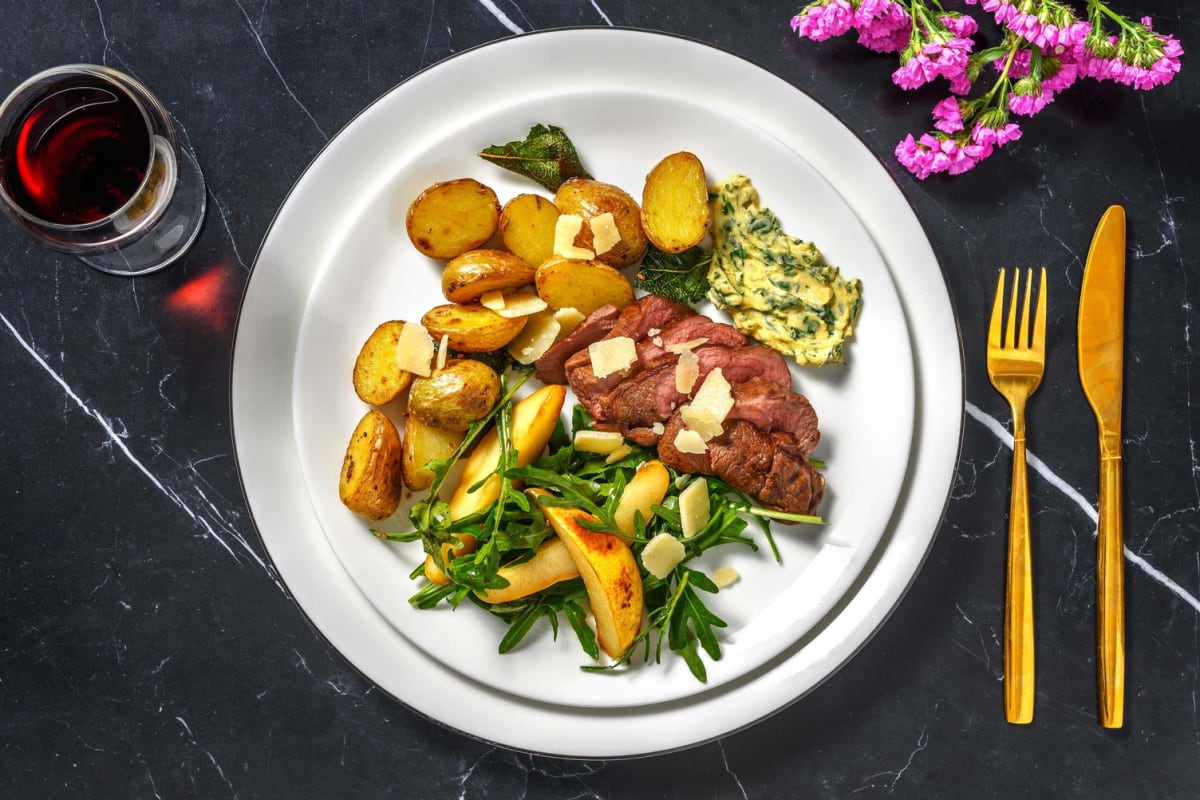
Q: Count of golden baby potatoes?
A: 11